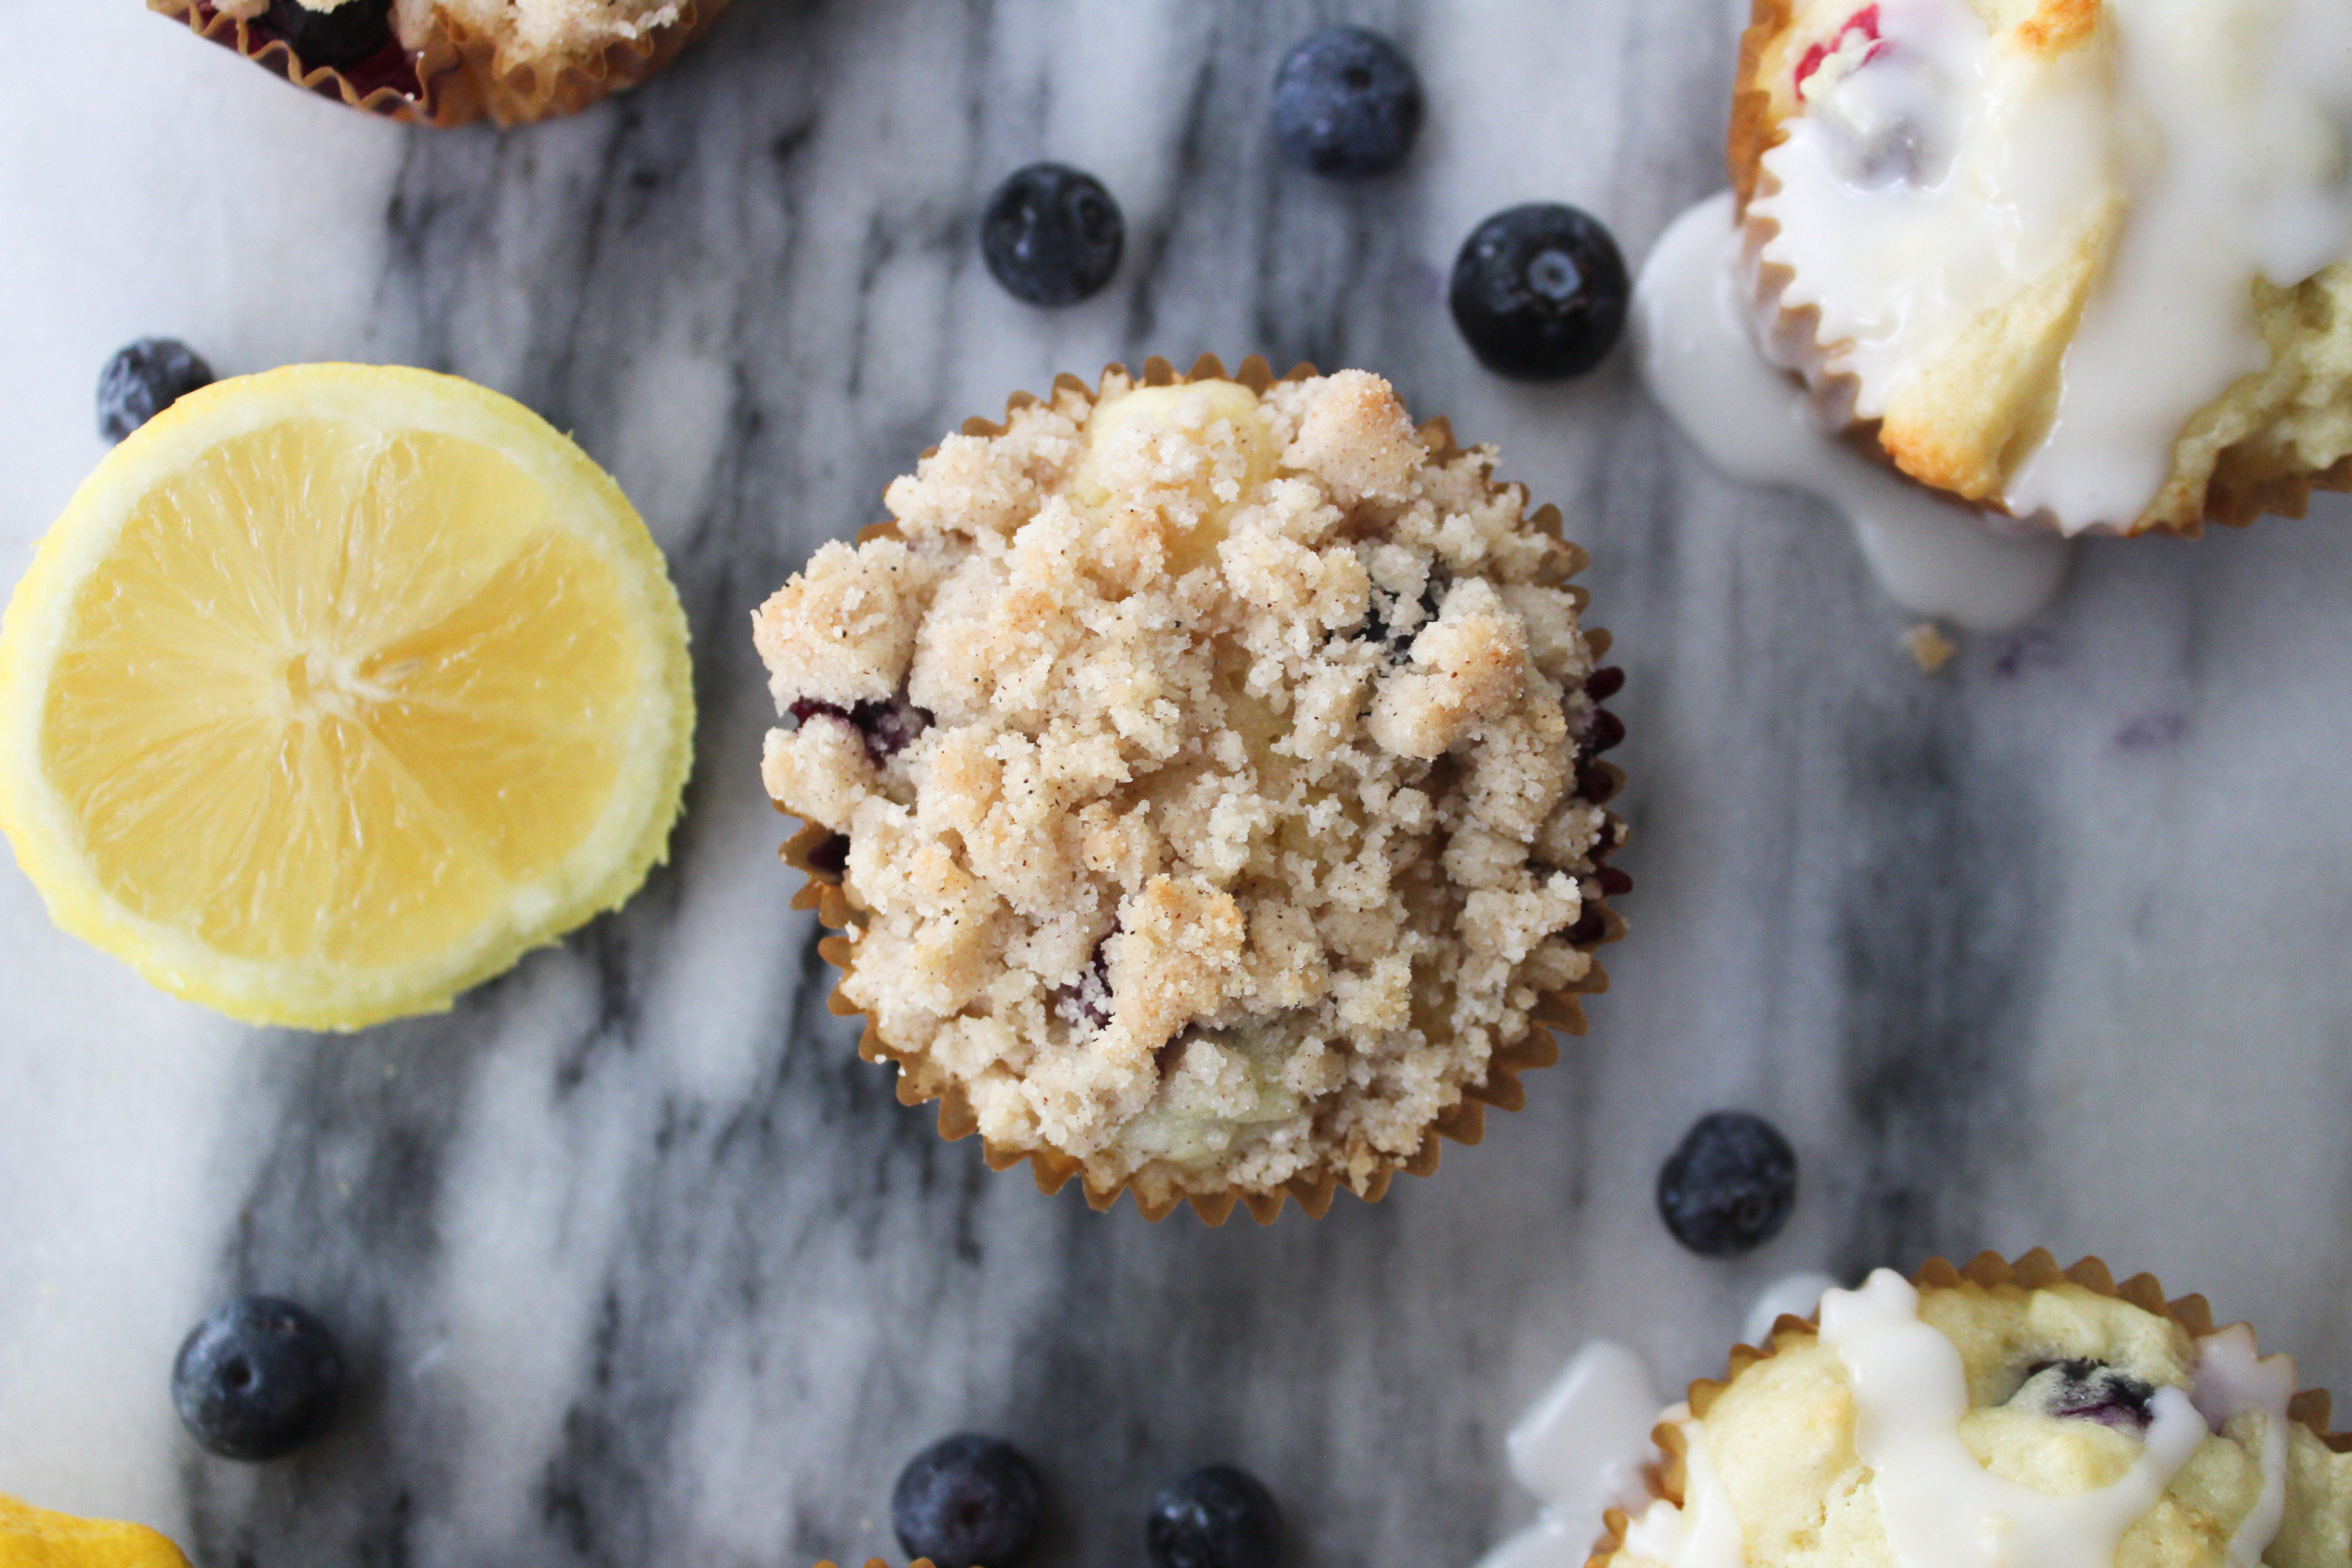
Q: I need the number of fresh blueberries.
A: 8